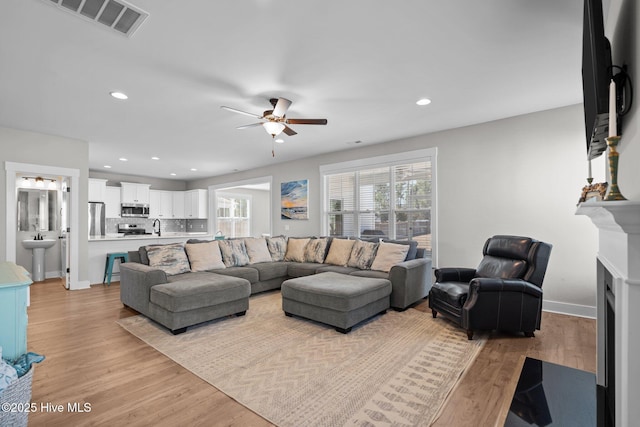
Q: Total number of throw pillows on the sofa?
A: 10